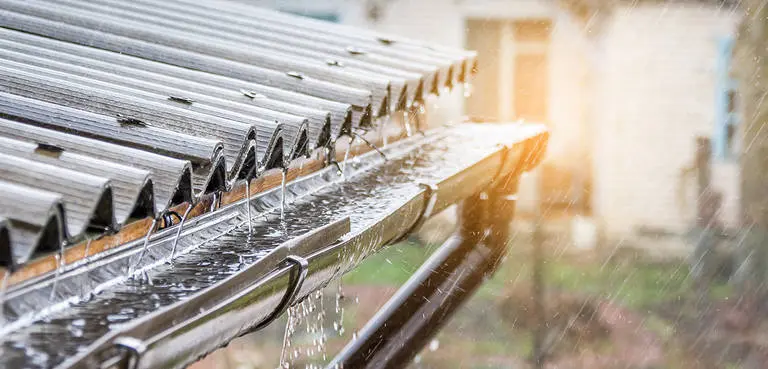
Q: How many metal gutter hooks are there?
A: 4